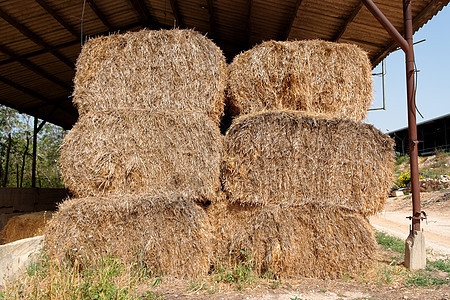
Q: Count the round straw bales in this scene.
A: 0